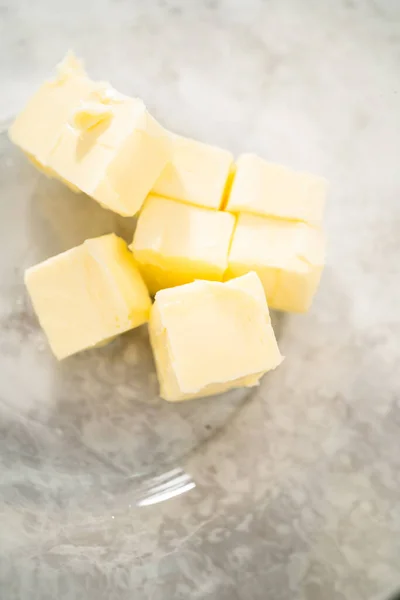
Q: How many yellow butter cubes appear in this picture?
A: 7